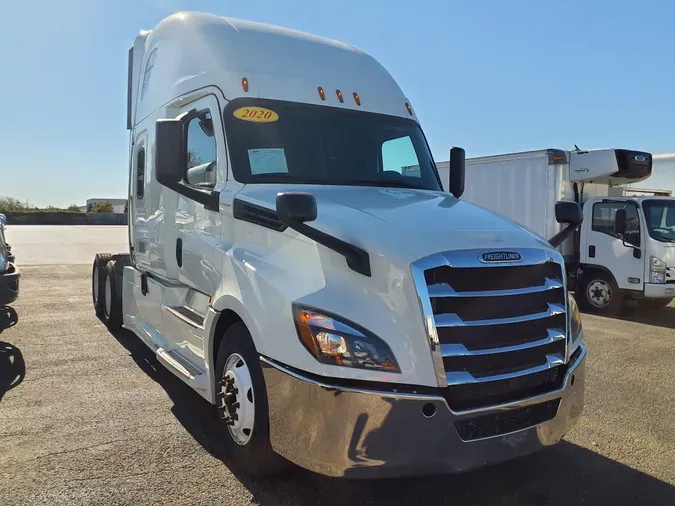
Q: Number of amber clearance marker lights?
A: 5